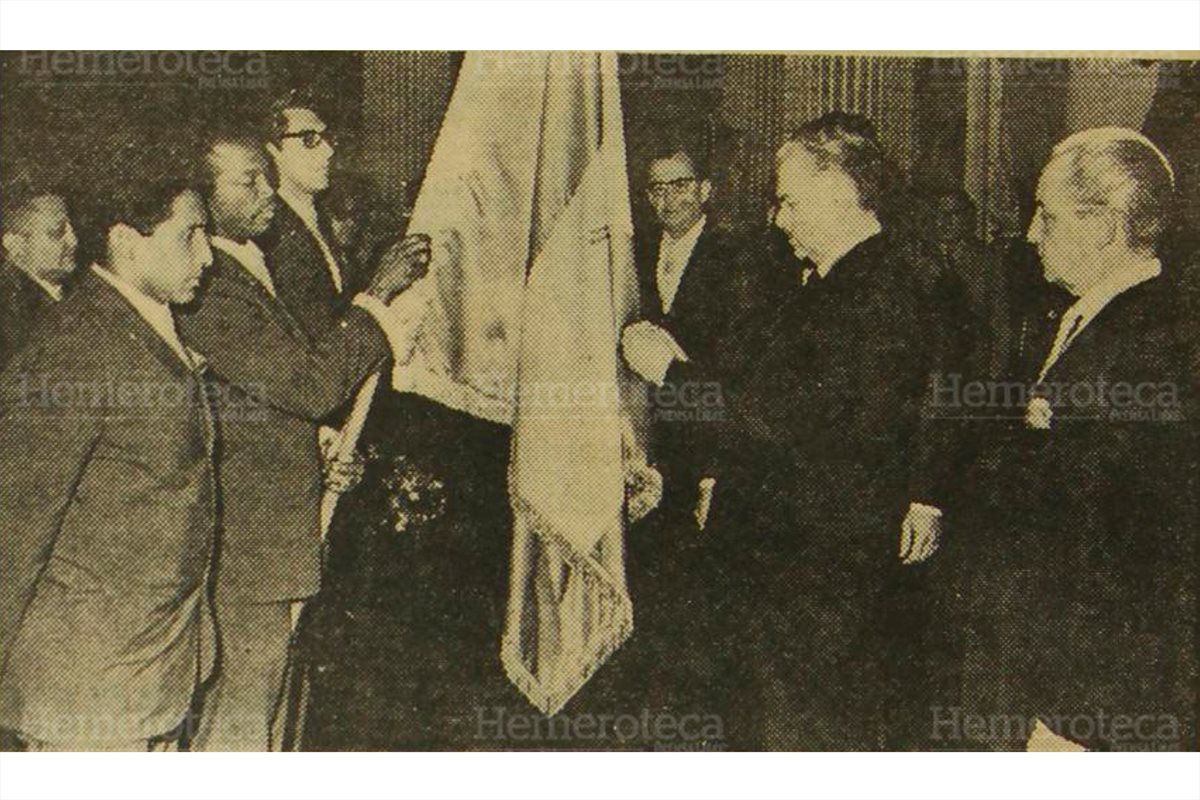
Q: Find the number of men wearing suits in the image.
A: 7